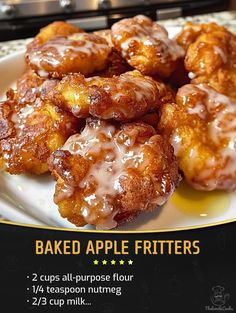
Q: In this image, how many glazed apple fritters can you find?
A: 7